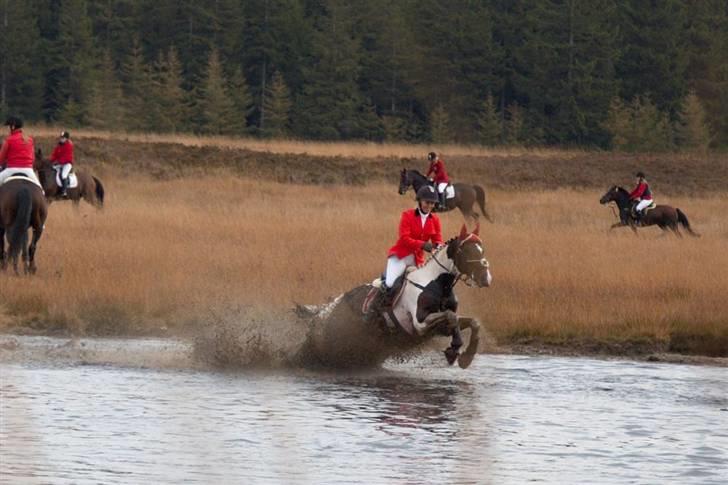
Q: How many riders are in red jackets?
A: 5